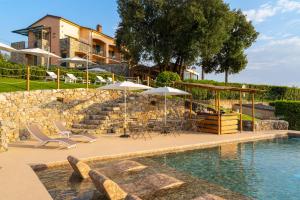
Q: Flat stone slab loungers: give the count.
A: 3